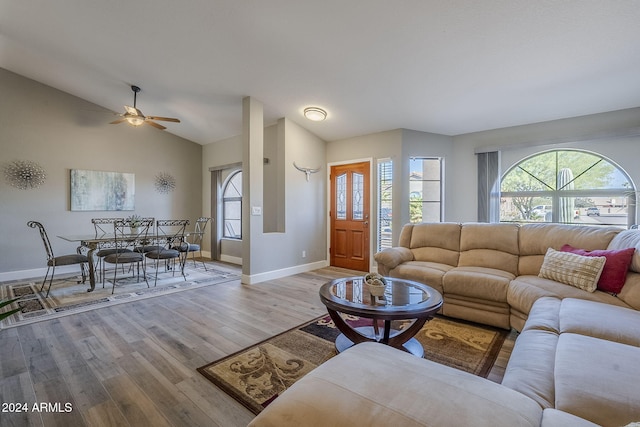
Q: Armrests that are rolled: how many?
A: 1